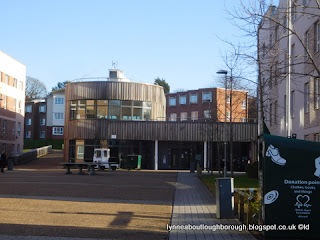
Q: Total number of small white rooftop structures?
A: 1